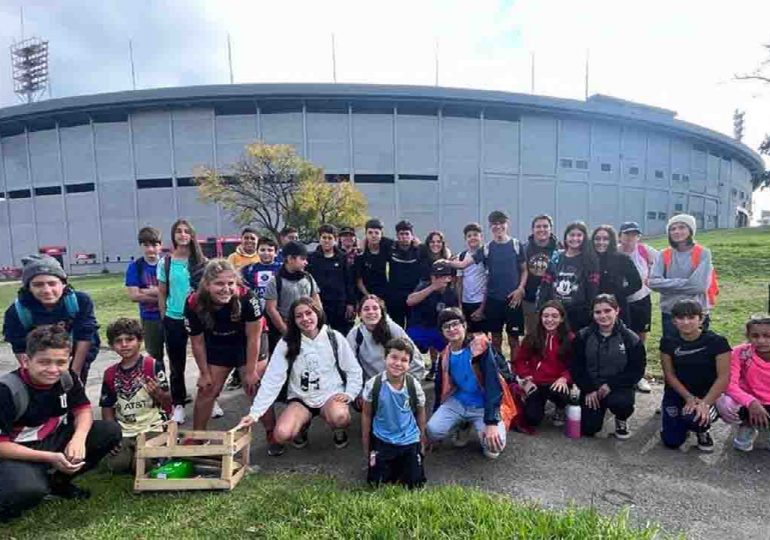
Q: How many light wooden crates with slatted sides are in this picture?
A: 1